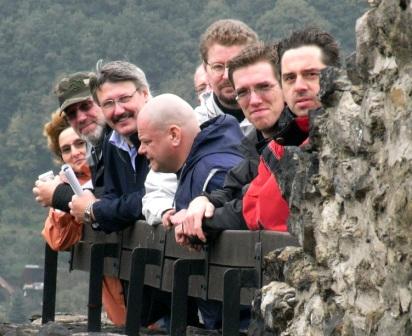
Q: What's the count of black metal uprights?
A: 5